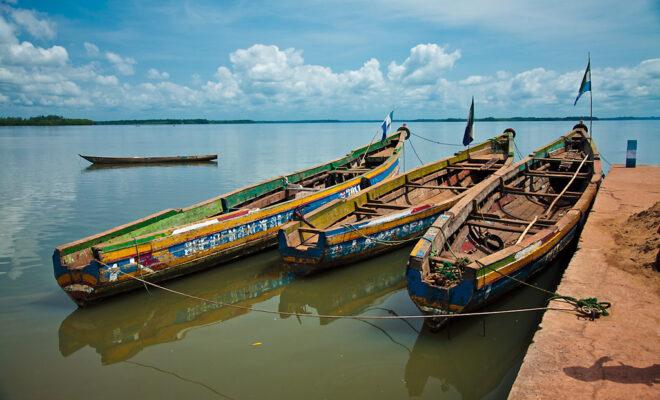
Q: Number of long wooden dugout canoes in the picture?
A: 4